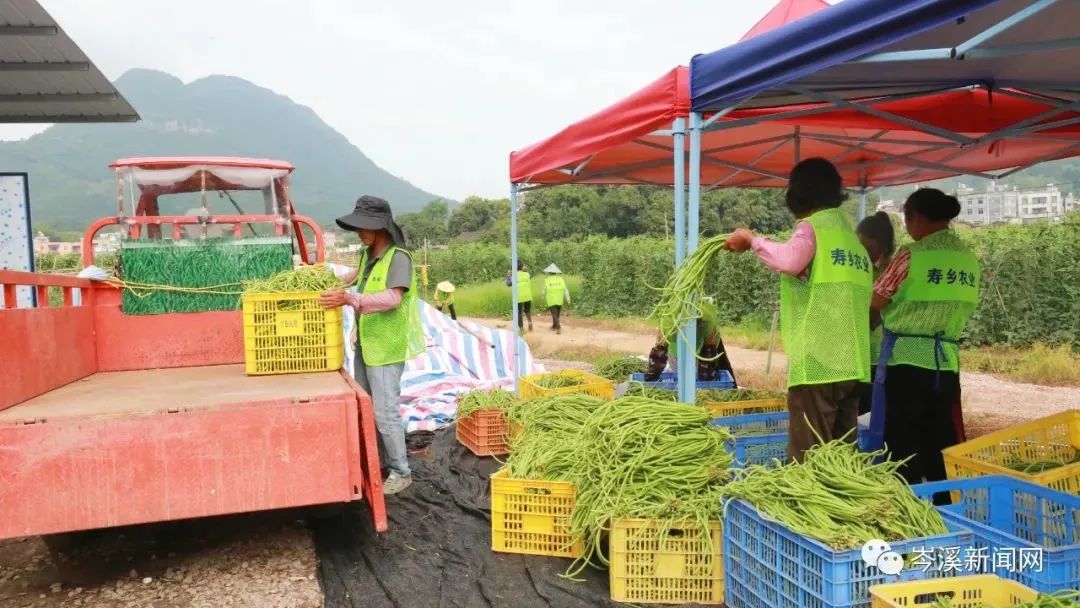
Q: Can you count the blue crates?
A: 4